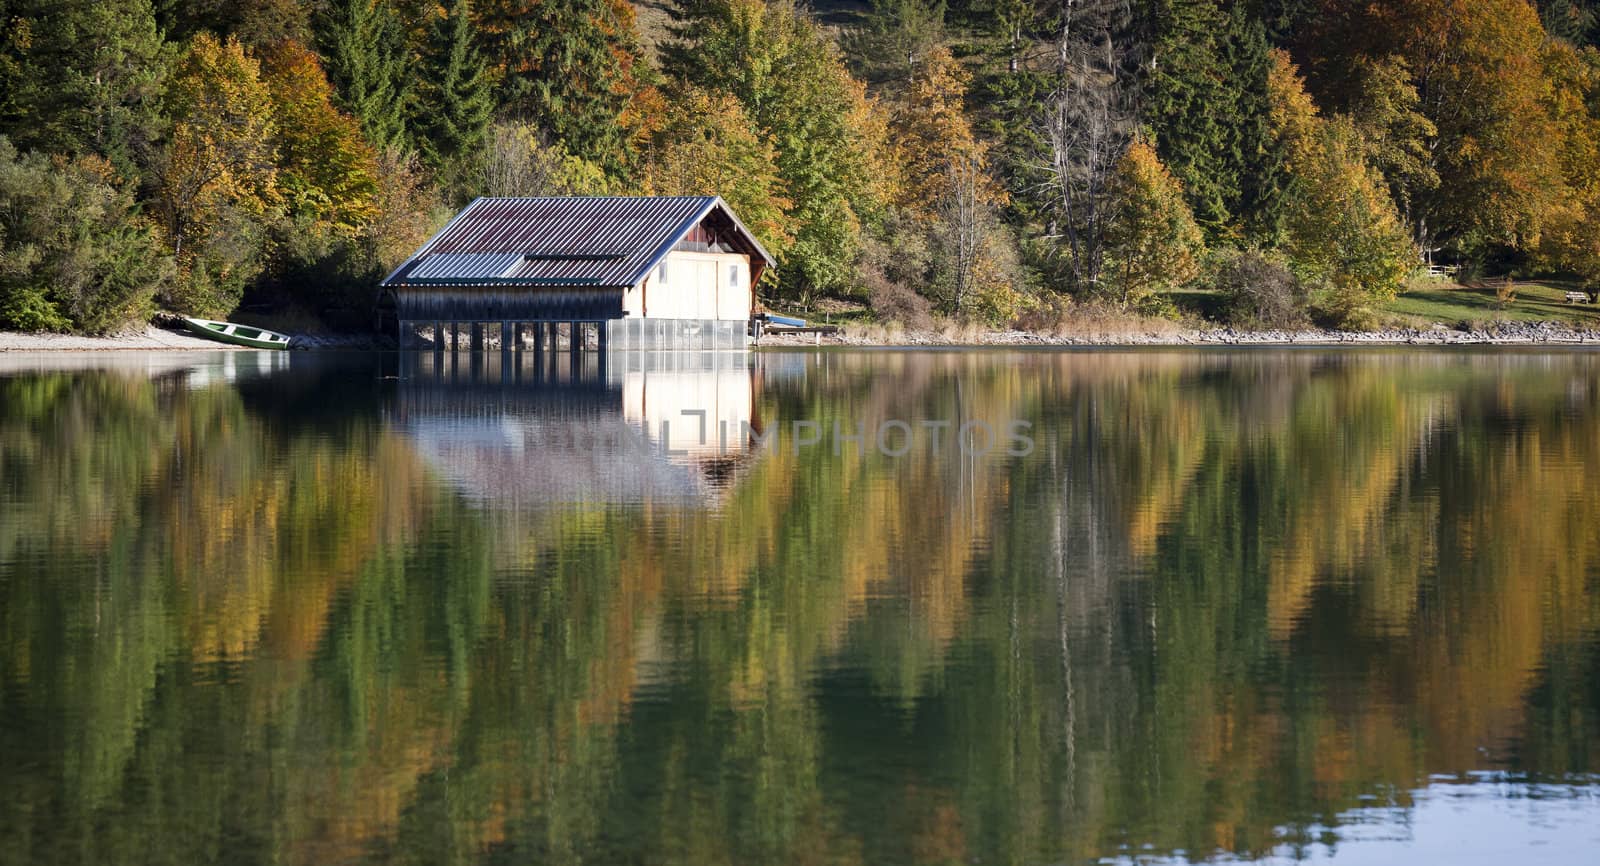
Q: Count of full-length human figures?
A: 0